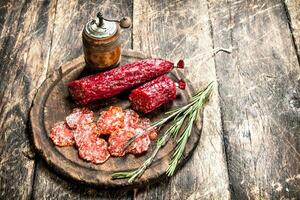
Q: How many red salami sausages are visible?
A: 2